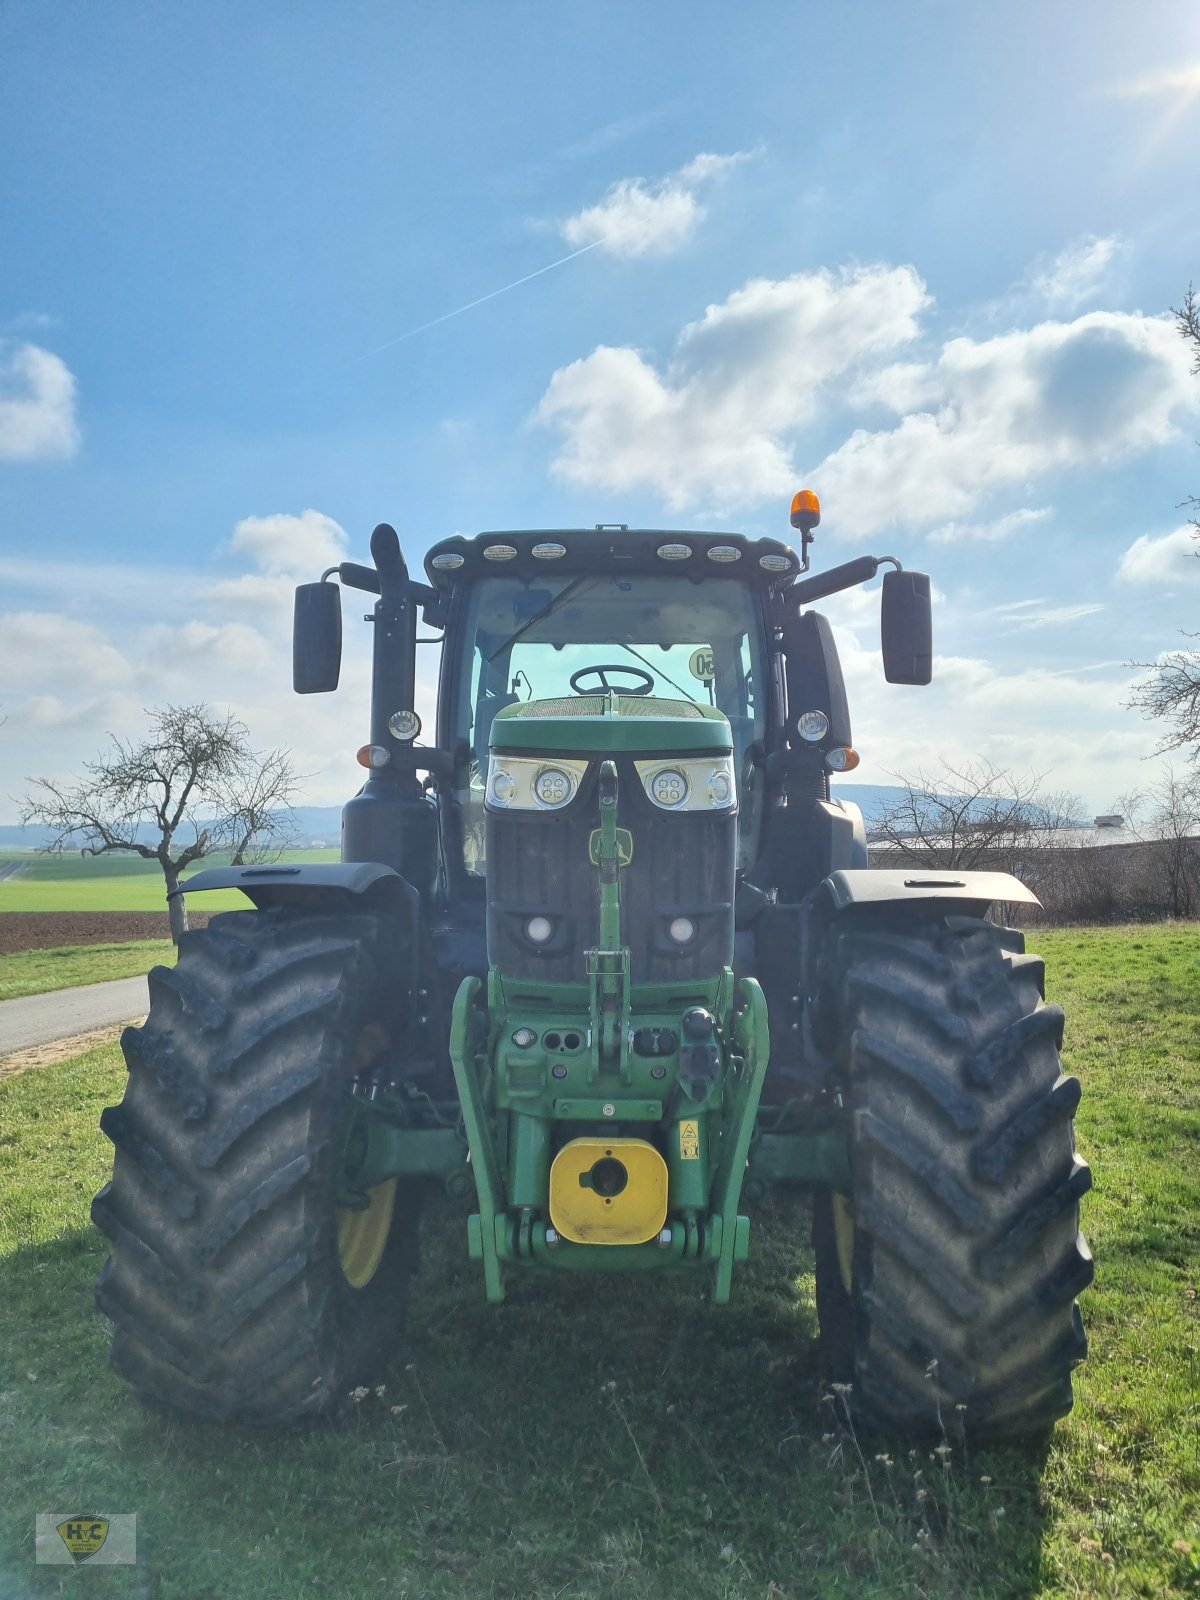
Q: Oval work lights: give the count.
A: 6